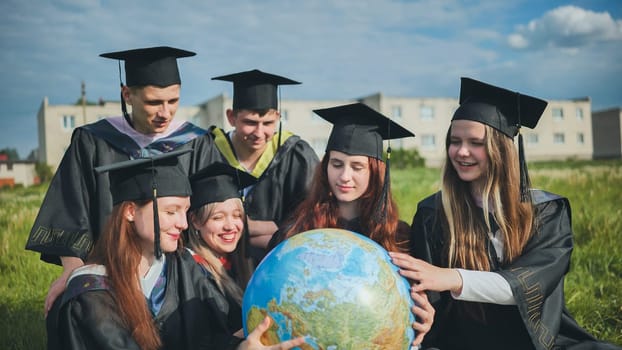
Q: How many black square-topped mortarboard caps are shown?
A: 6